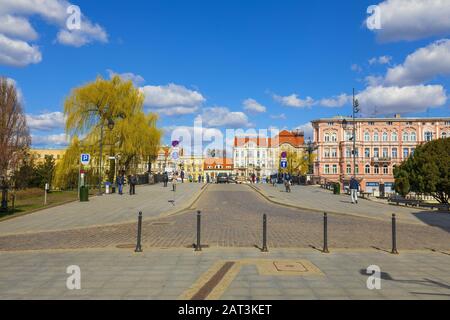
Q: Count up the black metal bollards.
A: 5